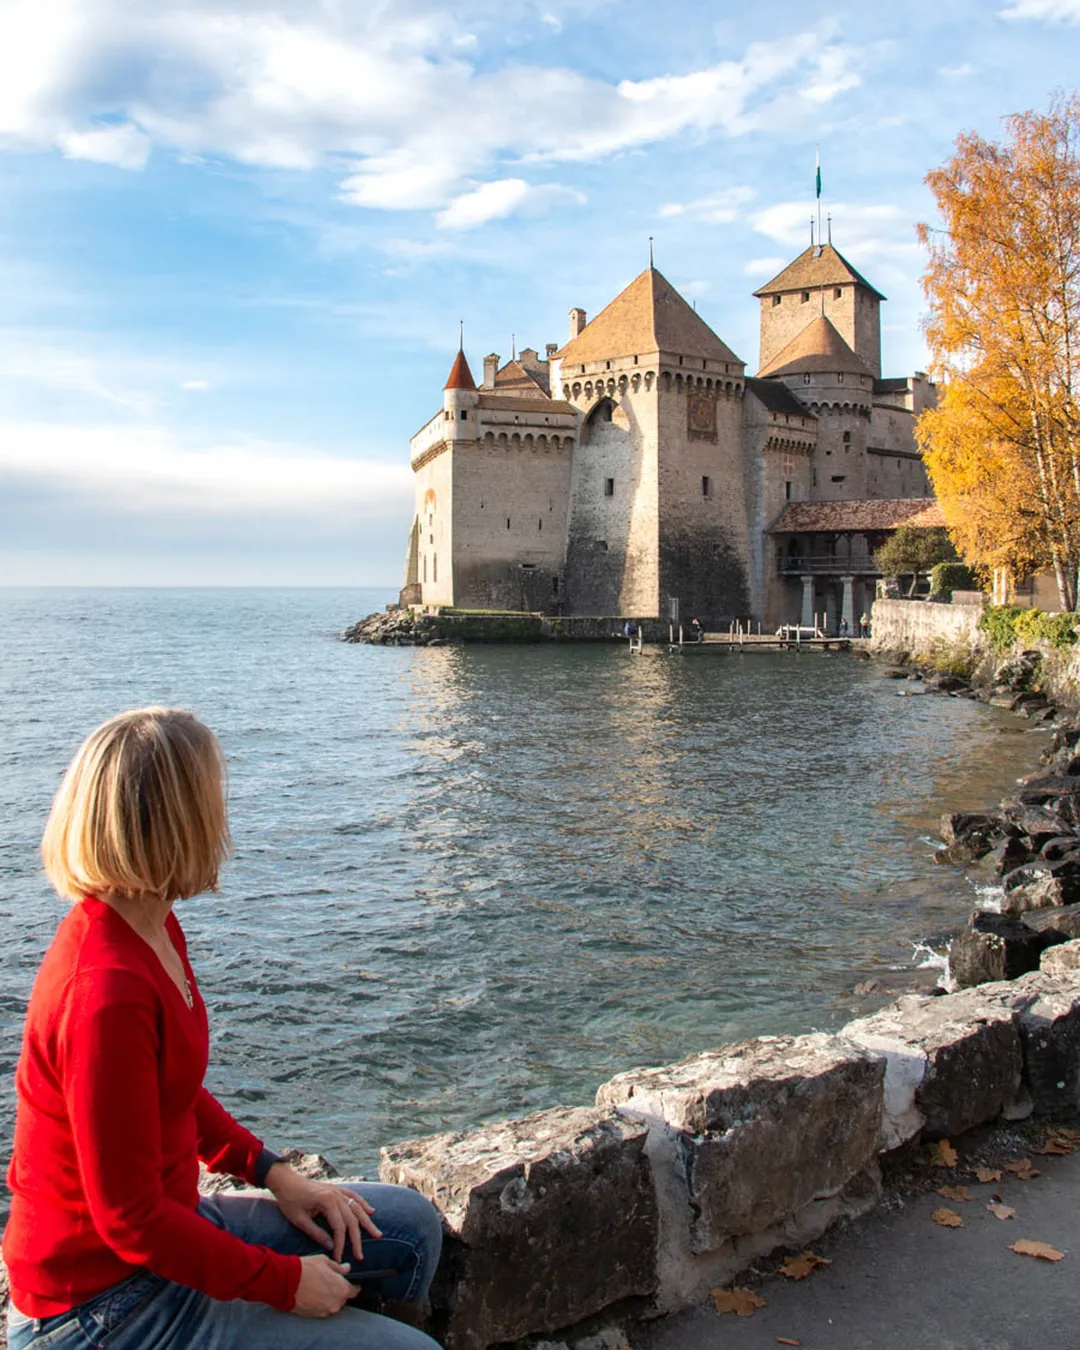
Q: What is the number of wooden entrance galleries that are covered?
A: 1